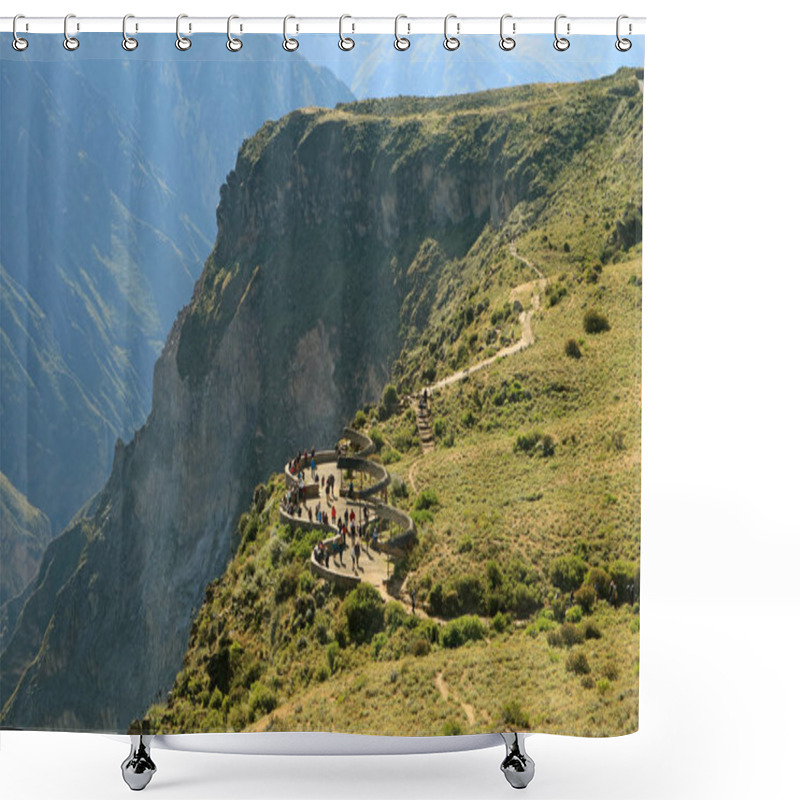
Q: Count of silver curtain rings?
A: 12